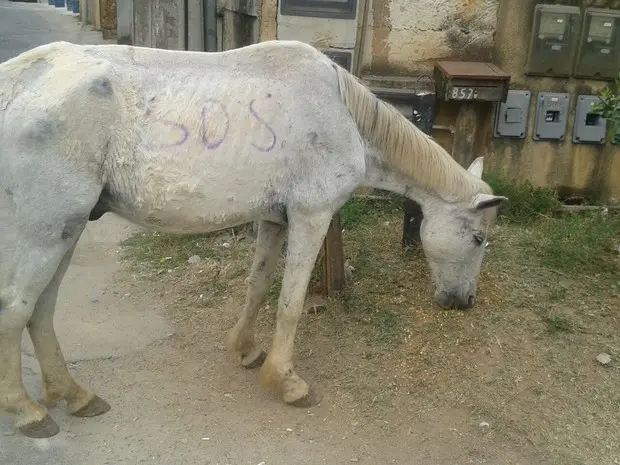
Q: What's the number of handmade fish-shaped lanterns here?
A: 0